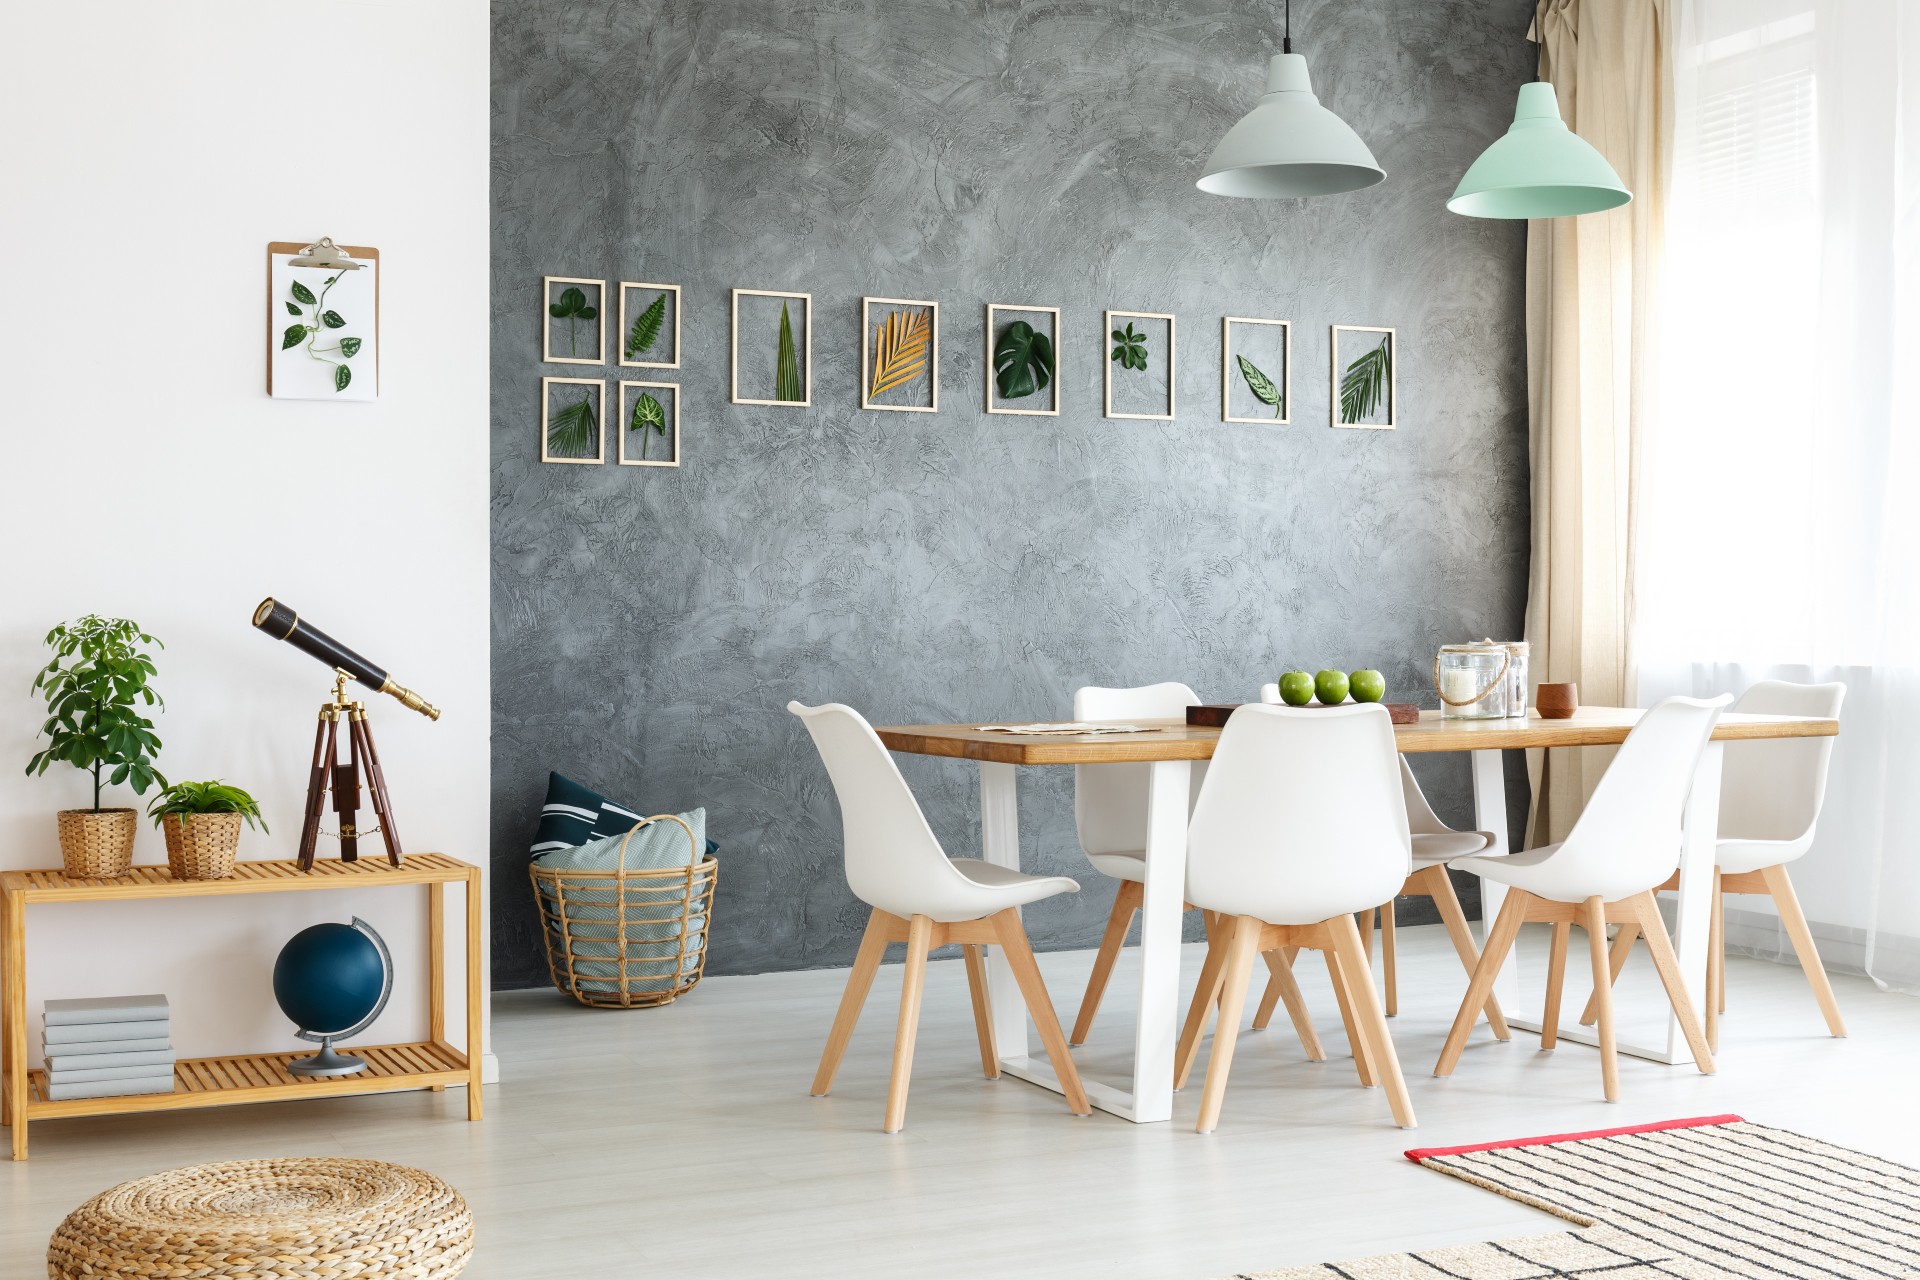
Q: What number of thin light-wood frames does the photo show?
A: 10